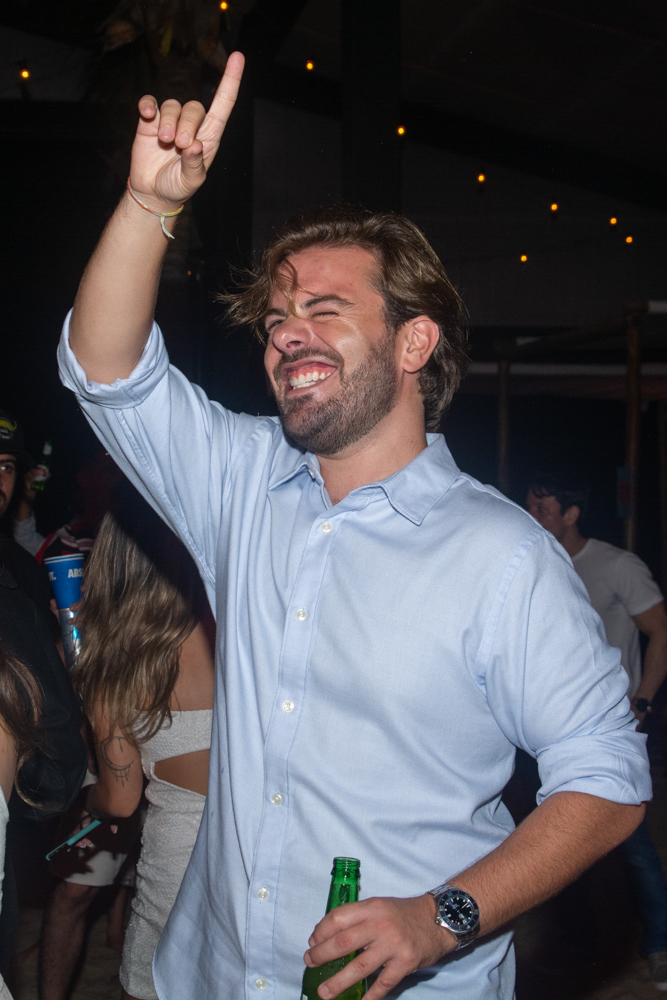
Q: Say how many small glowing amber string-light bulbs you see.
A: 9